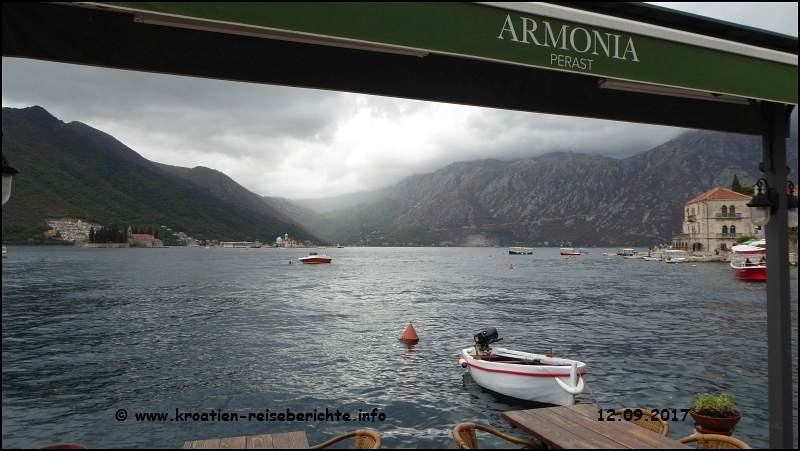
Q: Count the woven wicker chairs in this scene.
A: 4